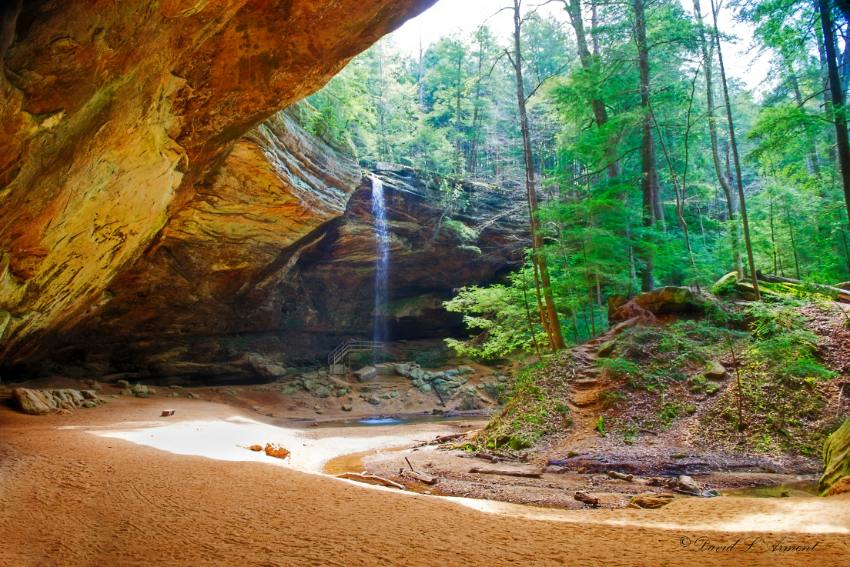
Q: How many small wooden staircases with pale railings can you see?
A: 1